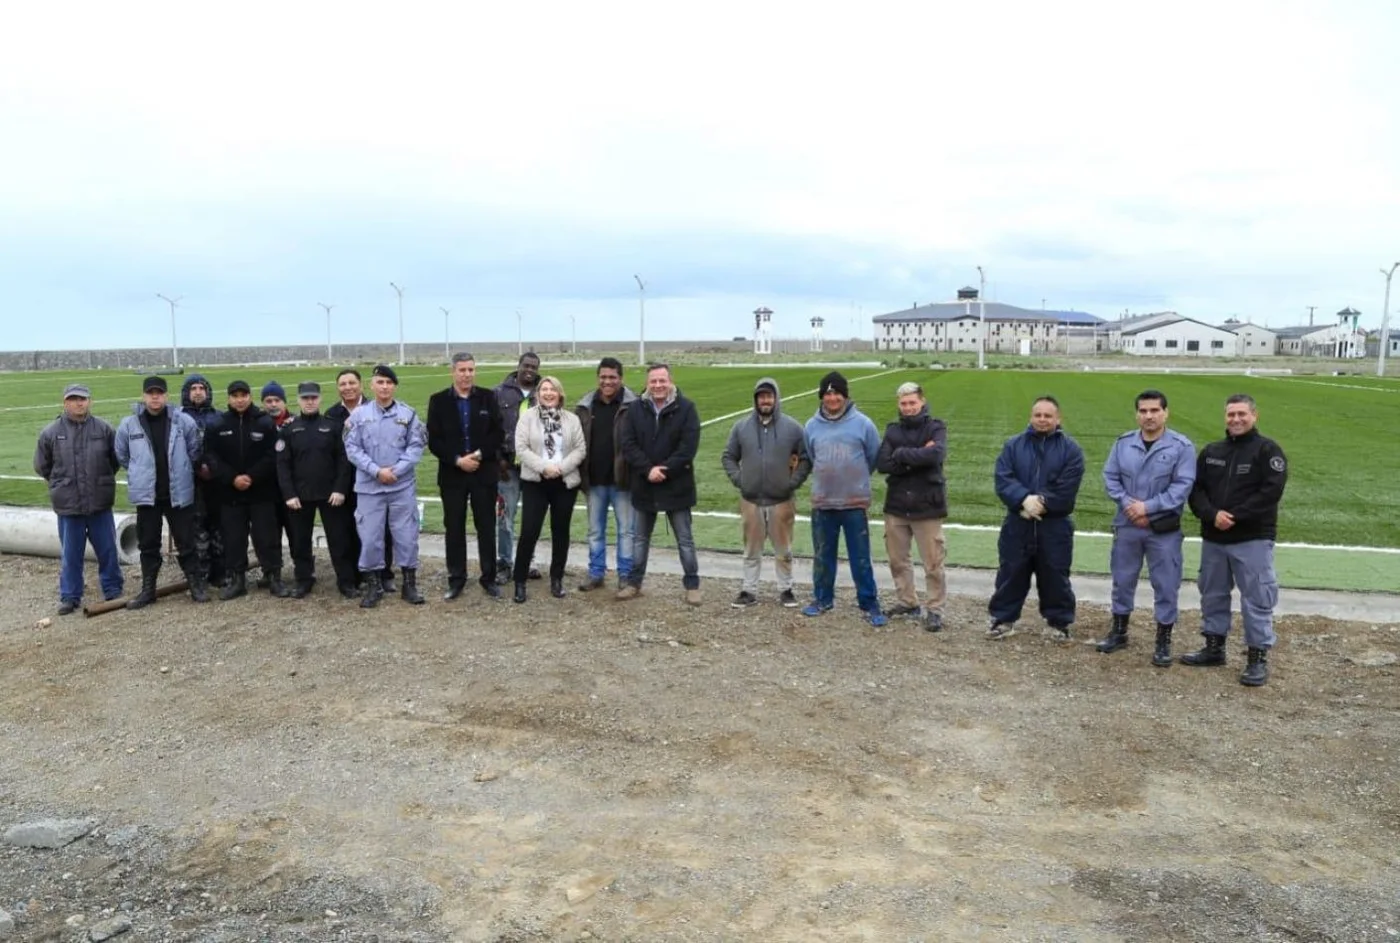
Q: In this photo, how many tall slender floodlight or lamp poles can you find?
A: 9